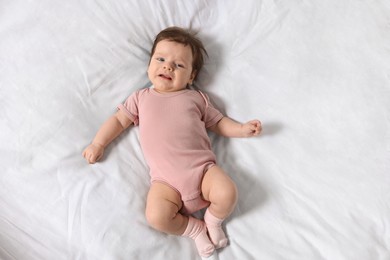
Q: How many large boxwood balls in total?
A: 0